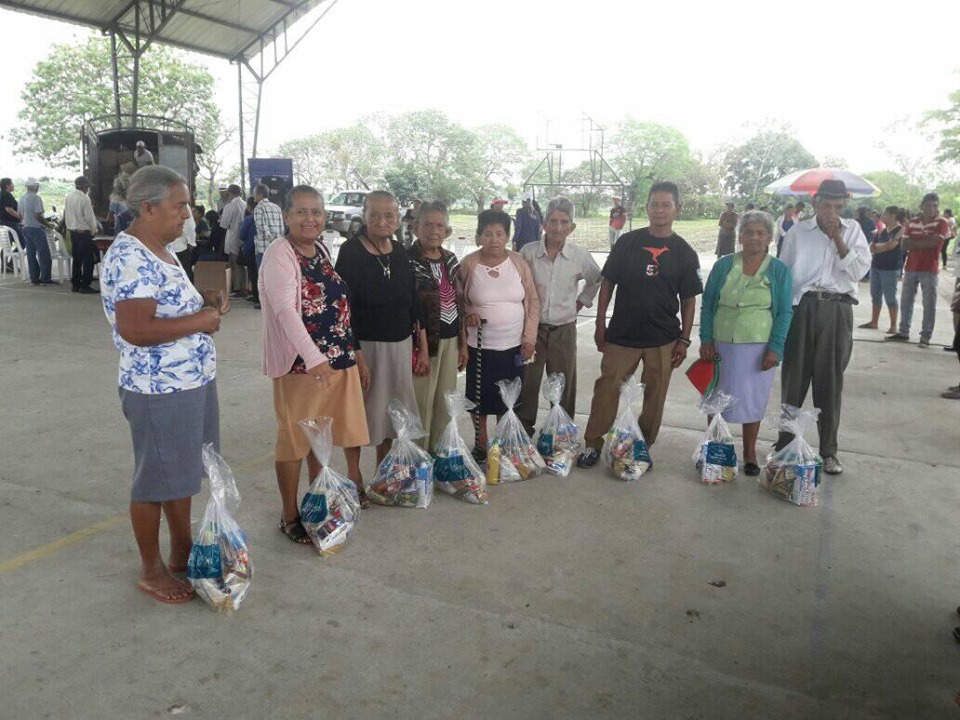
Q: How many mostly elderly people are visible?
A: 9